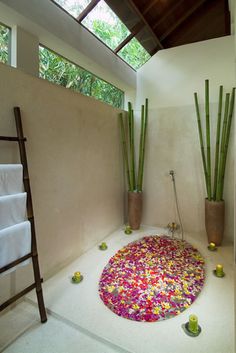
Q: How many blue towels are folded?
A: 0